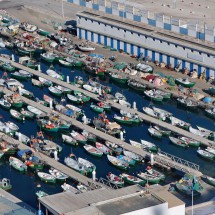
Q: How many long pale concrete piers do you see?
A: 3